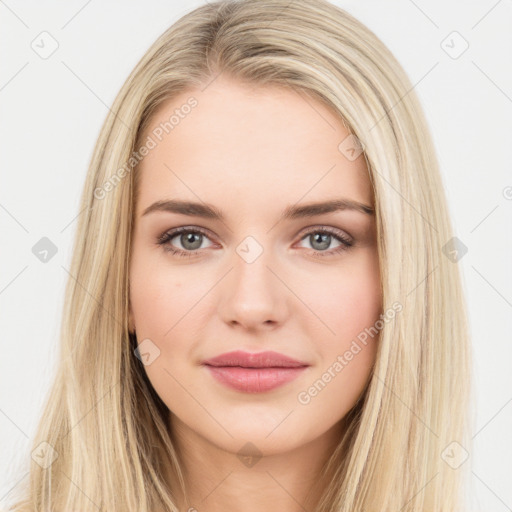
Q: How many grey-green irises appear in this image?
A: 2